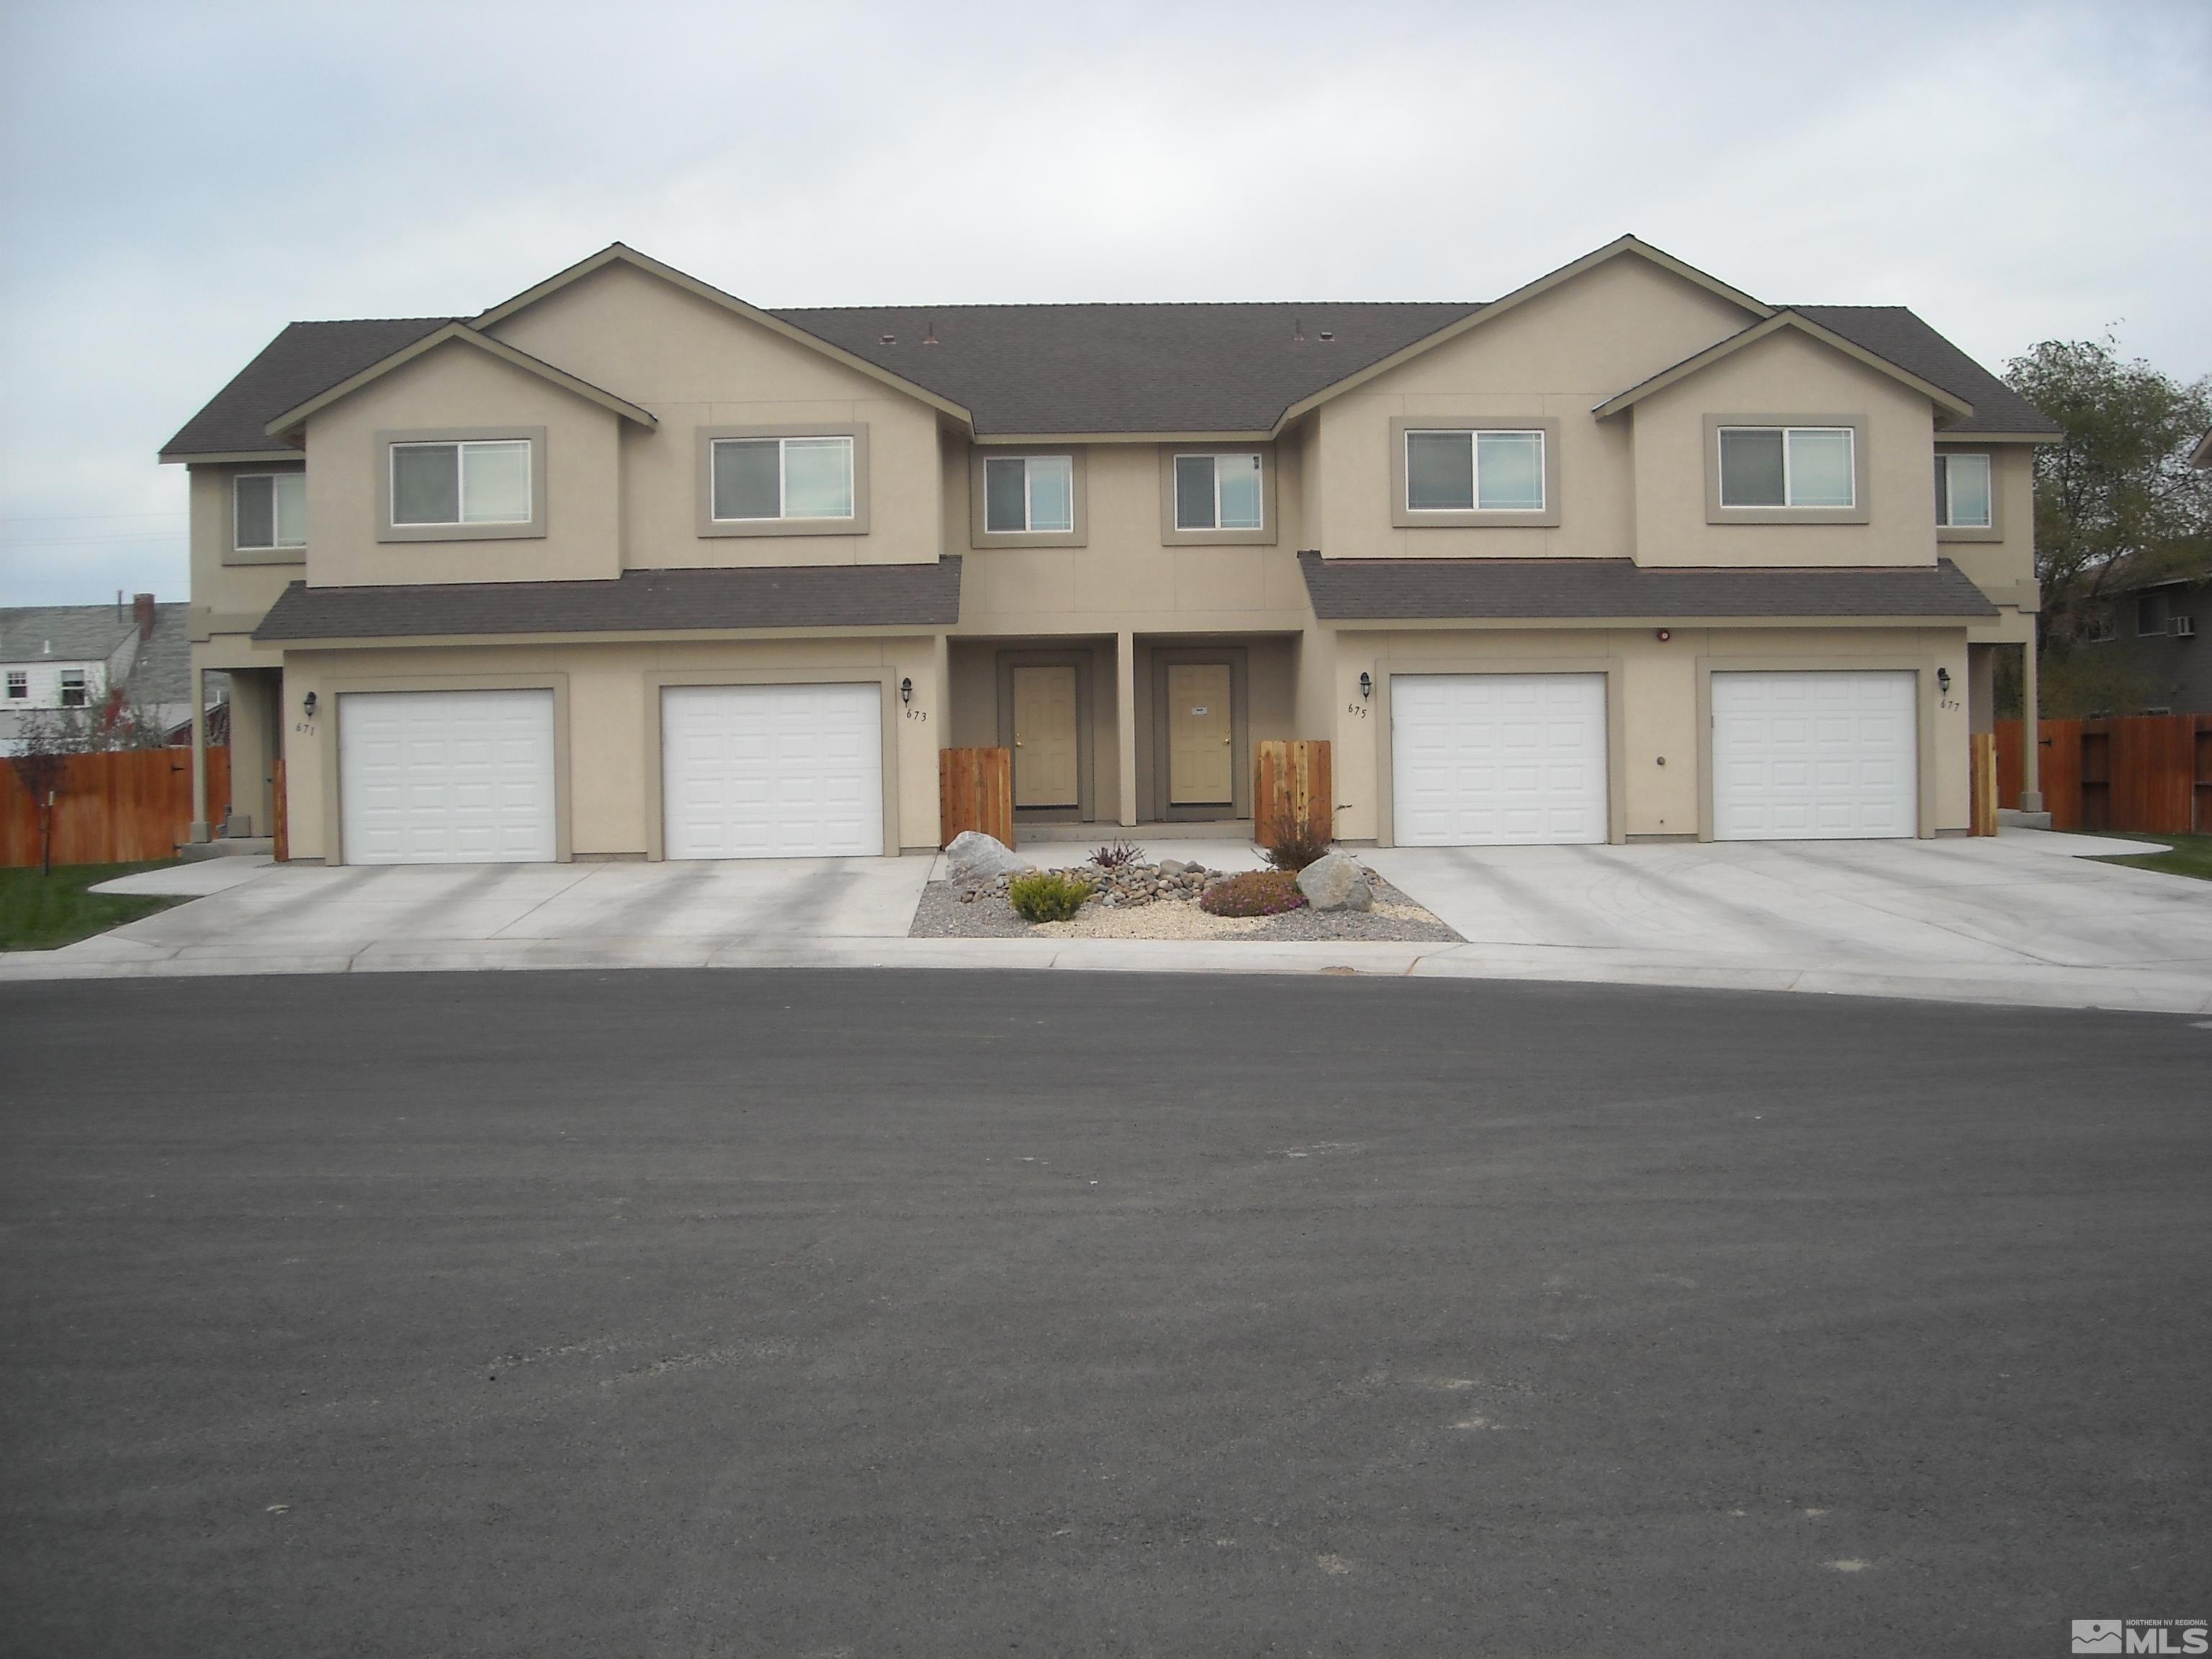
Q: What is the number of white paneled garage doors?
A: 4